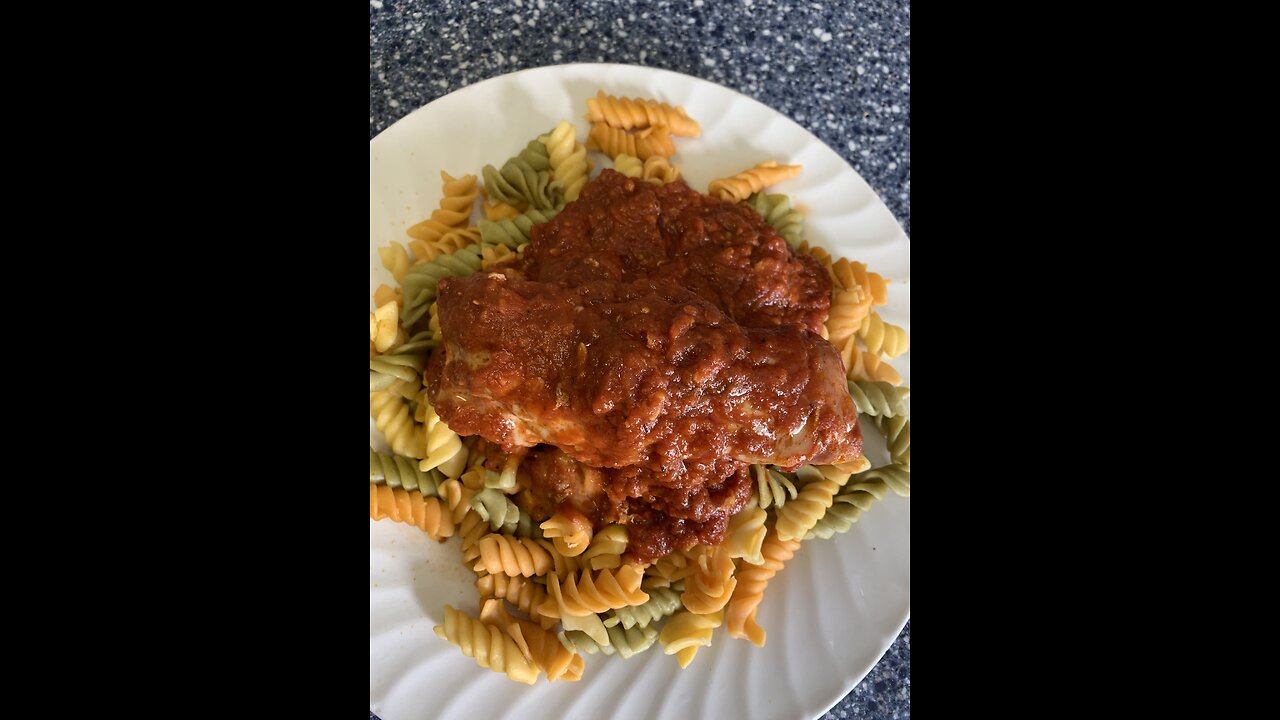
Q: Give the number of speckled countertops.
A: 1